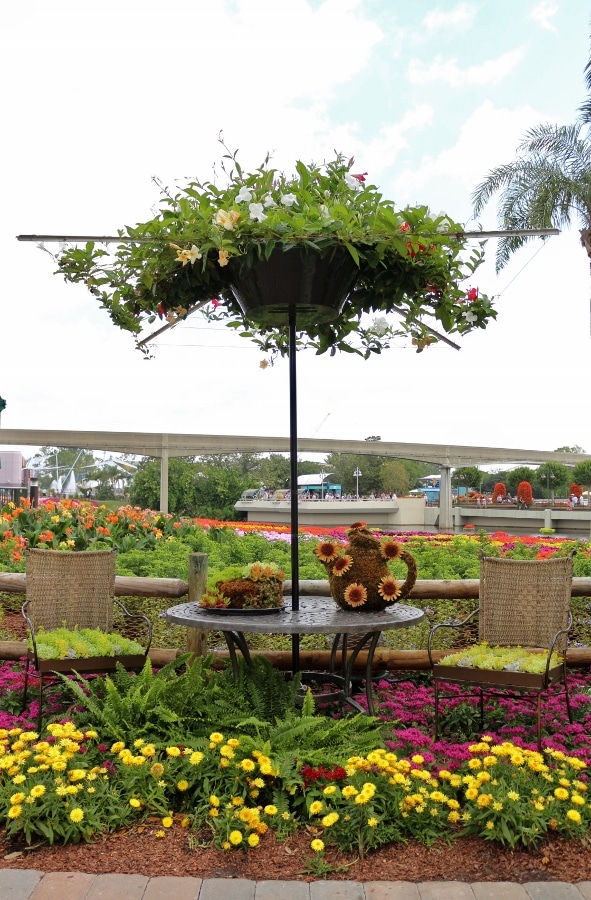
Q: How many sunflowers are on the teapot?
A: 5